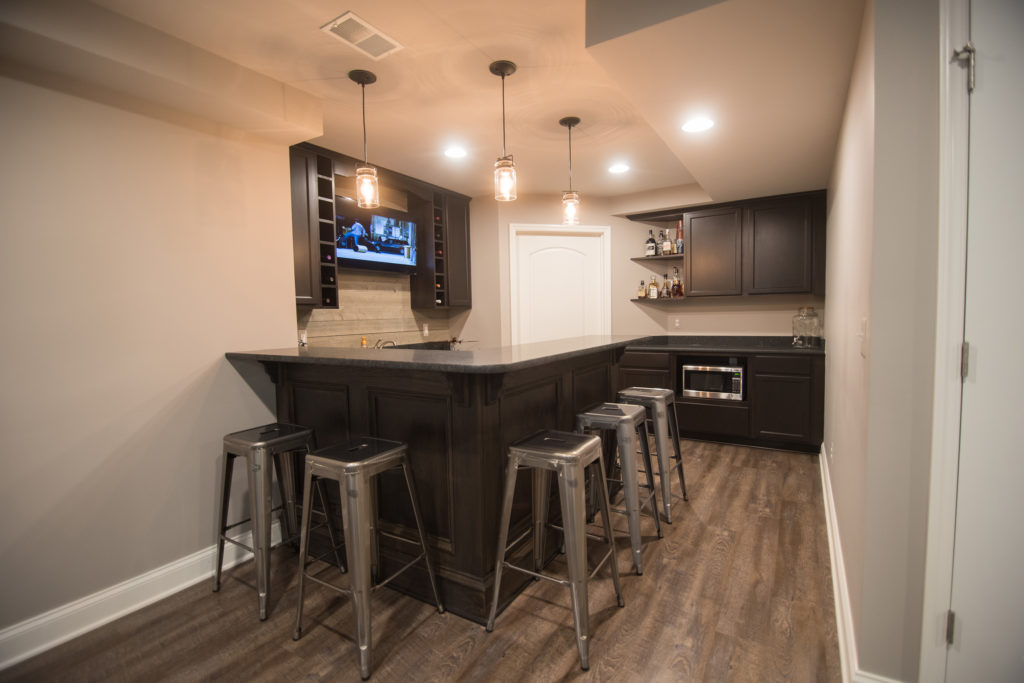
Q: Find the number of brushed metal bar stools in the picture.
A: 5